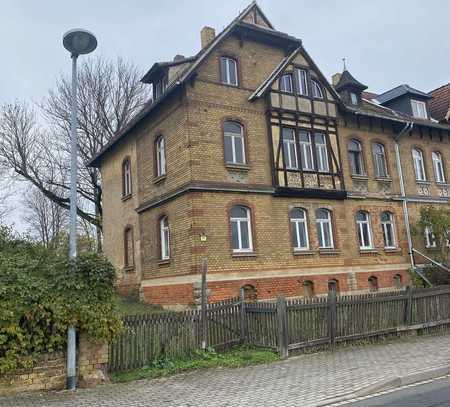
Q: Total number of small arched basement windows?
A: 5